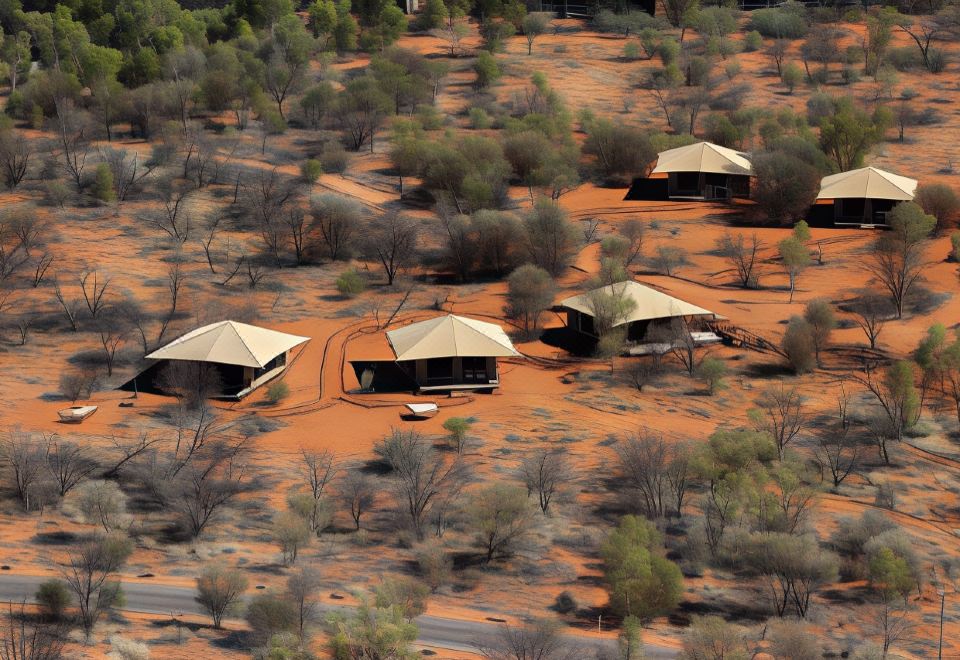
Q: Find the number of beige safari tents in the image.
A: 5